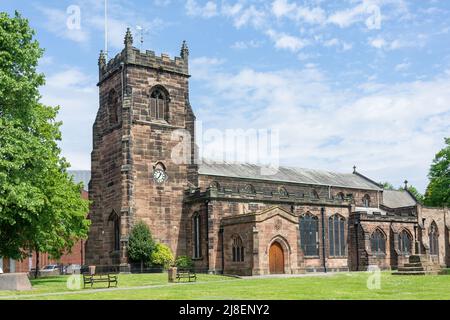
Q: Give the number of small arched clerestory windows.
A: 6